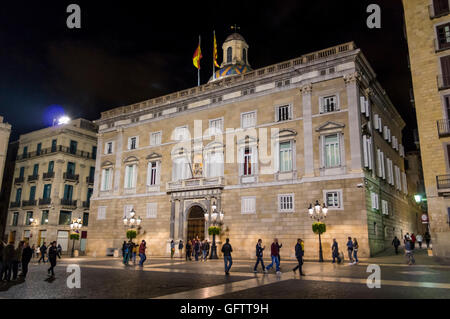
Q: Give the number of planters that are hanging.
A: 4